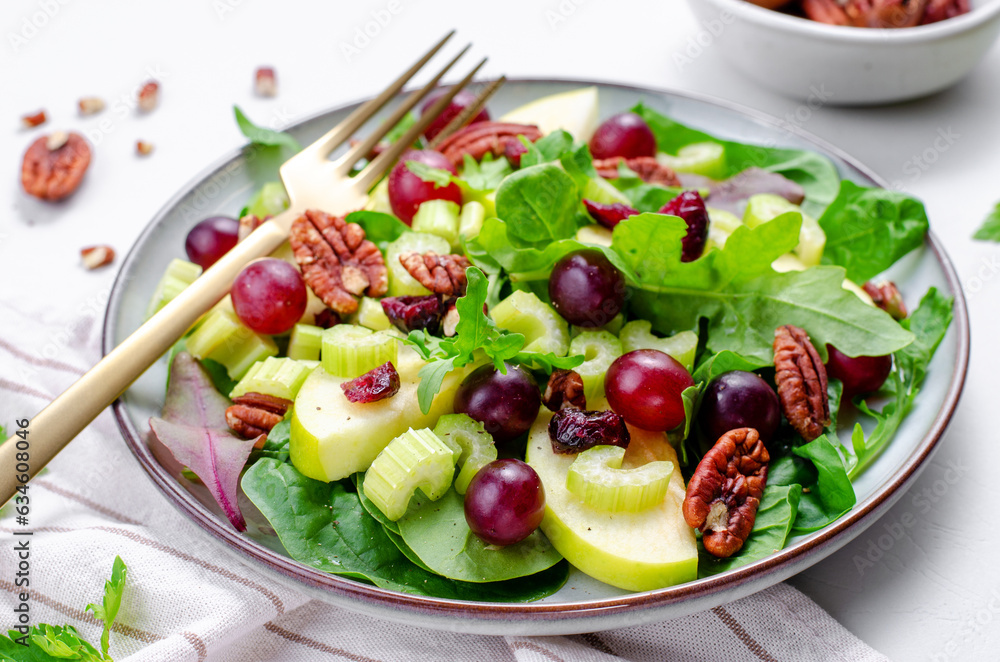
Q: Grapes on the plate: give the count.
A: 11